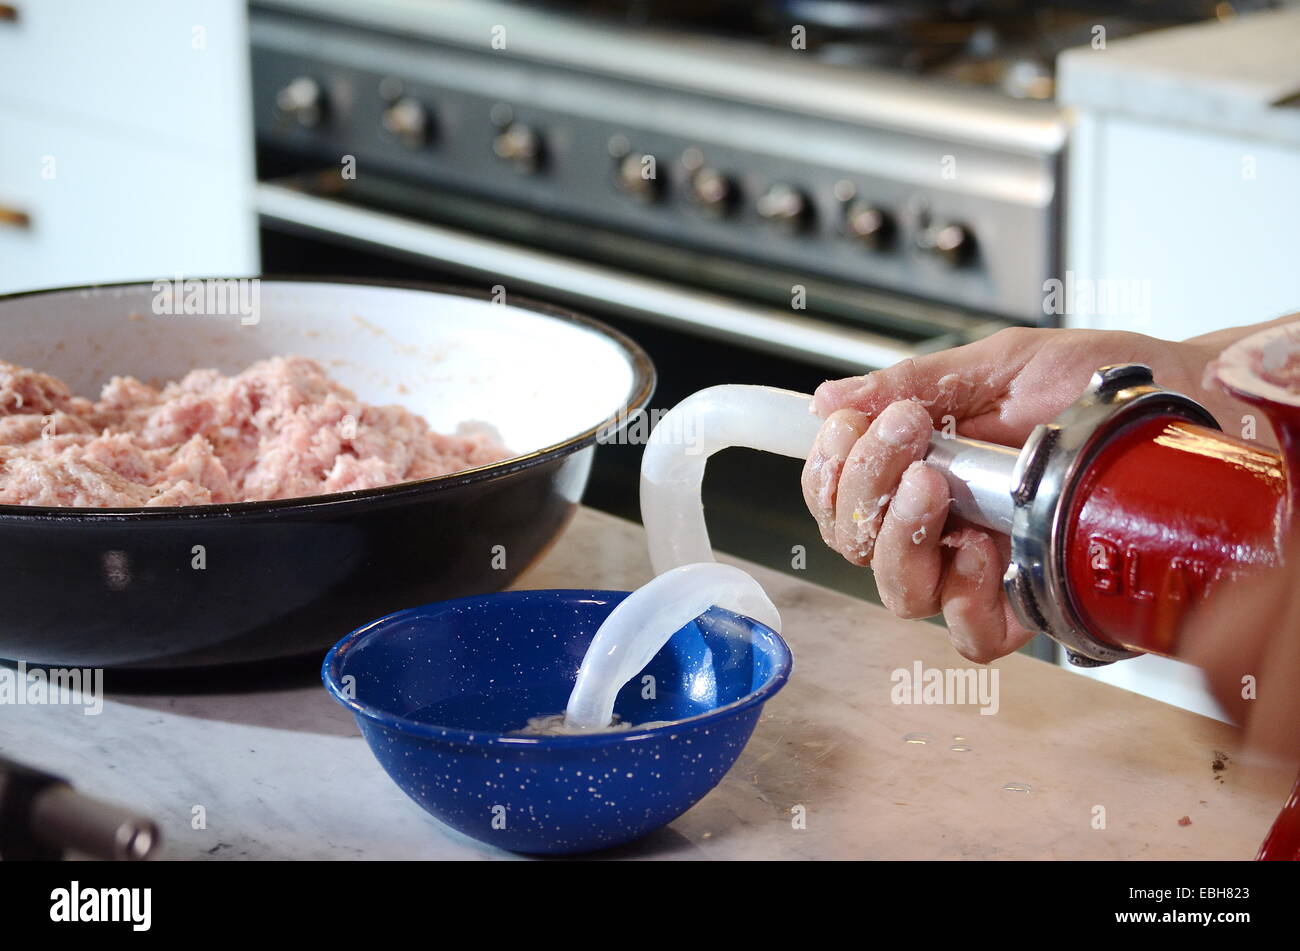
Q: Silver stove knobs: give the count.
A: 8